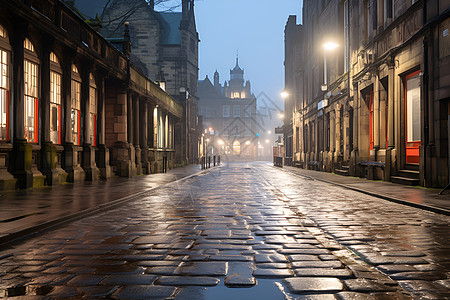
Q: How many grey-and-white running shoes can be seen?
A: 0